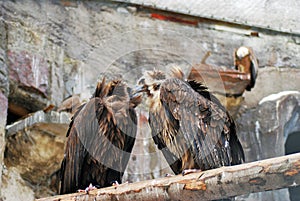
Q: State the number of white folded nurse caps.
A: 0